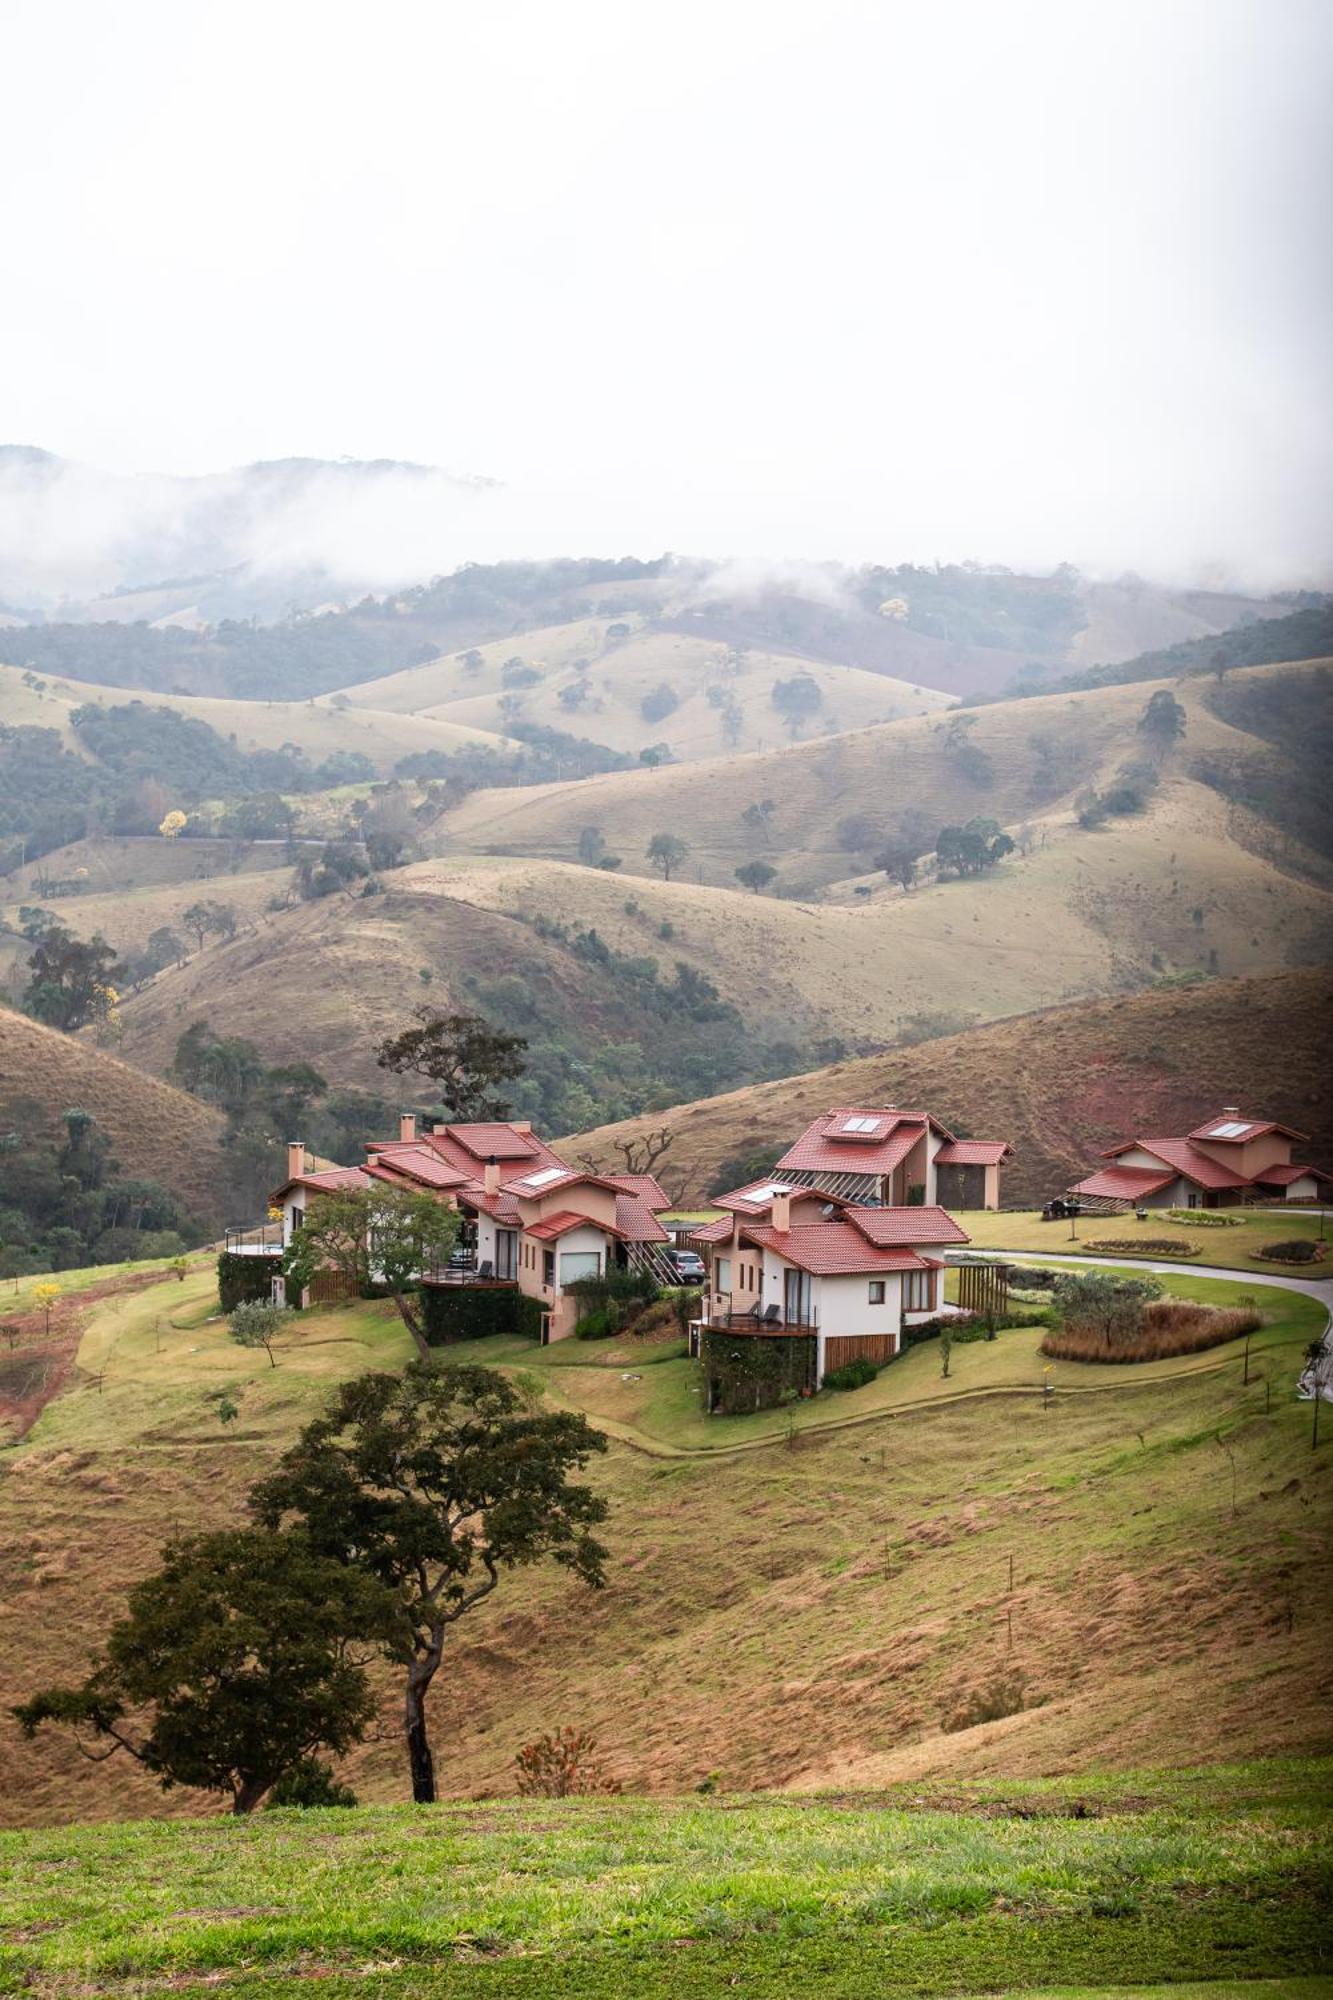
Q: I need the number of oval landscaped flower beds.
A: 3